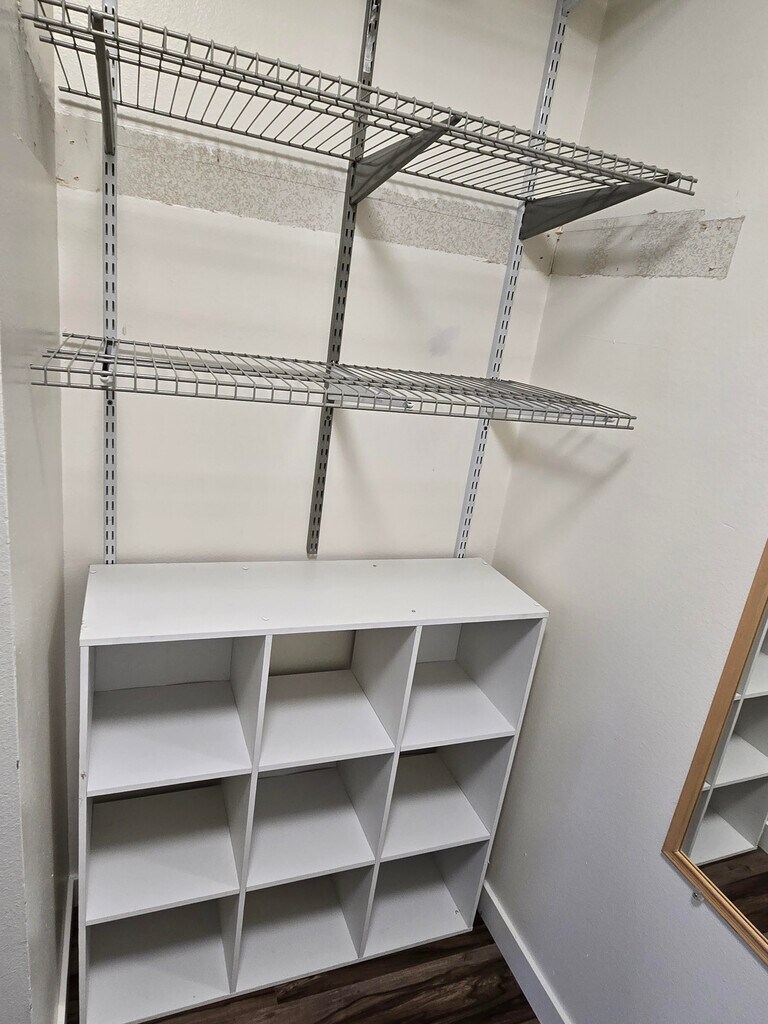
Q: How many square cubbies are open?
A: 9